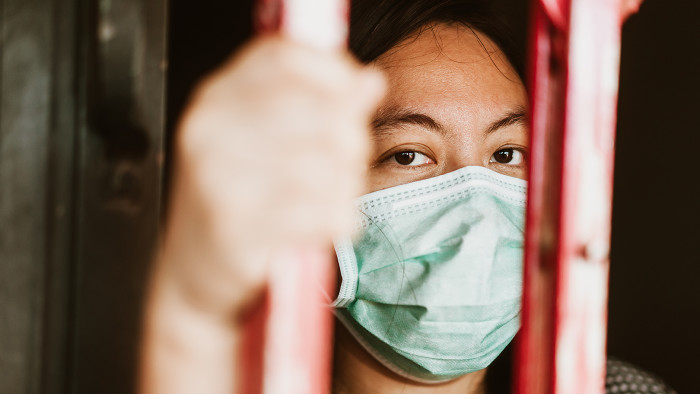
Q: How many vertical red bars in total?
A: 2